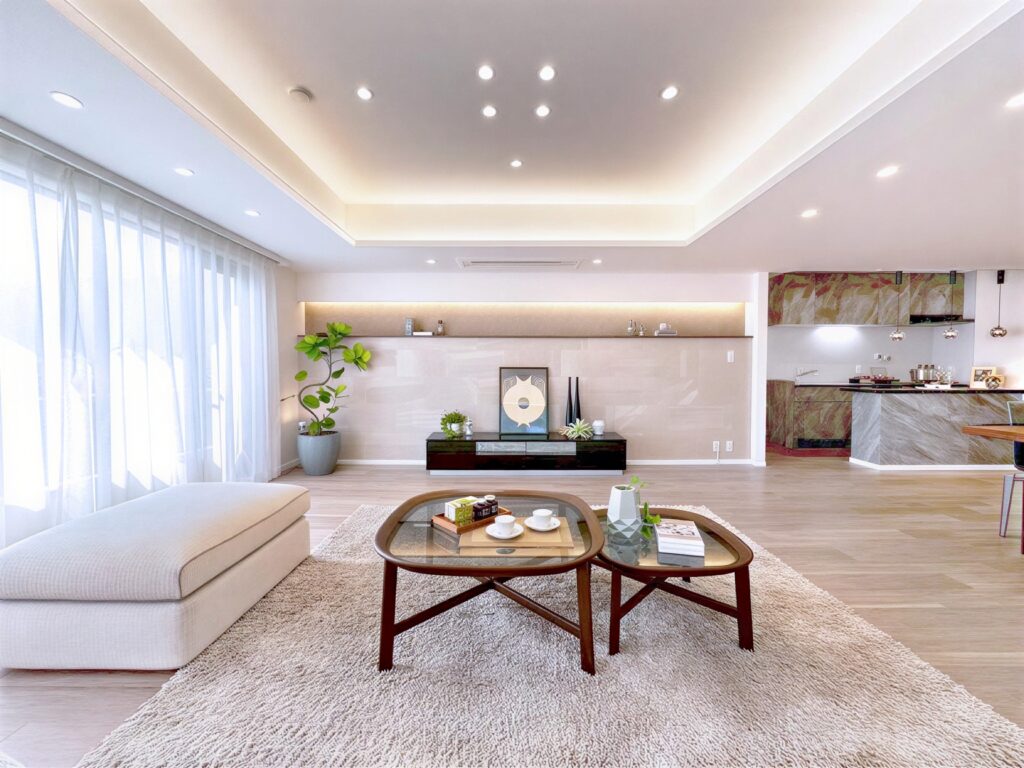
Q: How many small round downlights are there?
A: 15